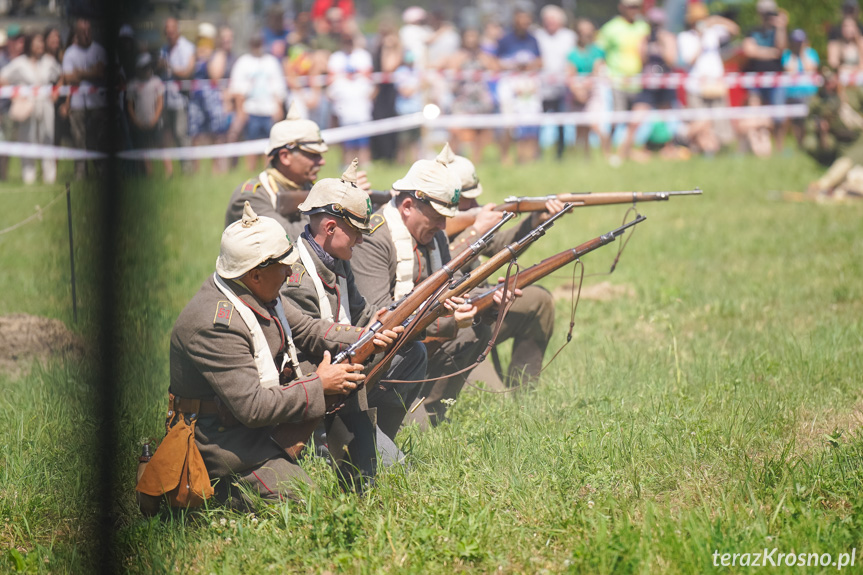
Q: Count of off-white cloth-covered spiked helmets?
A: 5